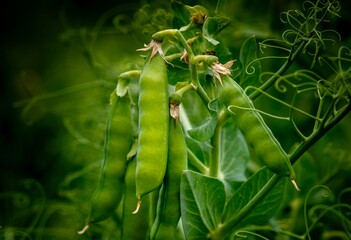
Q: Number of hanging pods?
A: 5